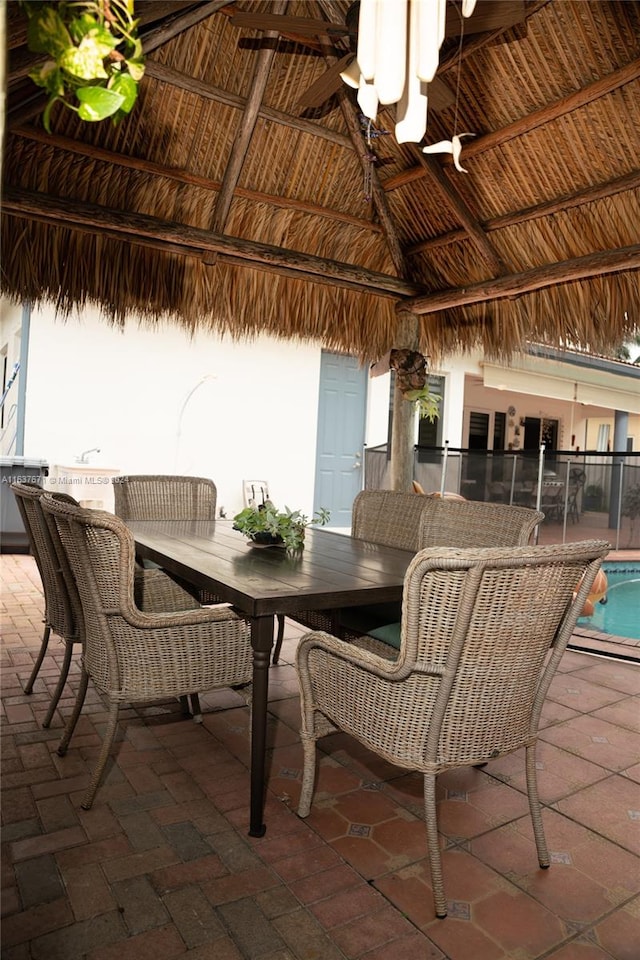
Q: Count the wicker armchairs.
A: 6